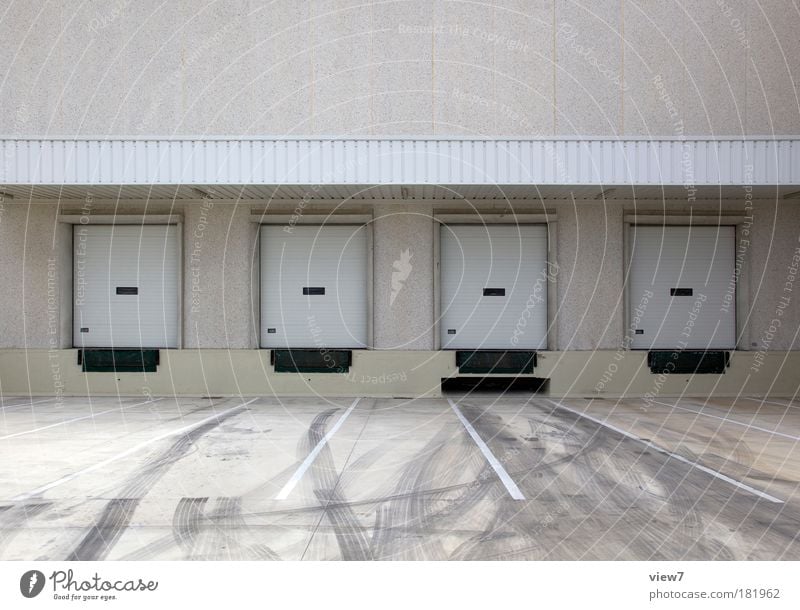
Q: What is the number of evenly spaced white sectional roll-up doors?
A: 4